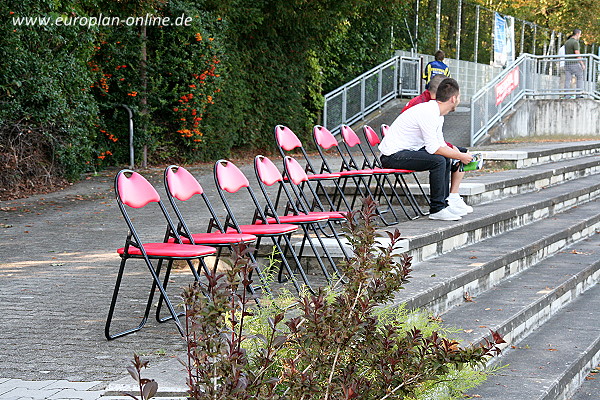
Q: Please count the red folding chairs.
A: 10